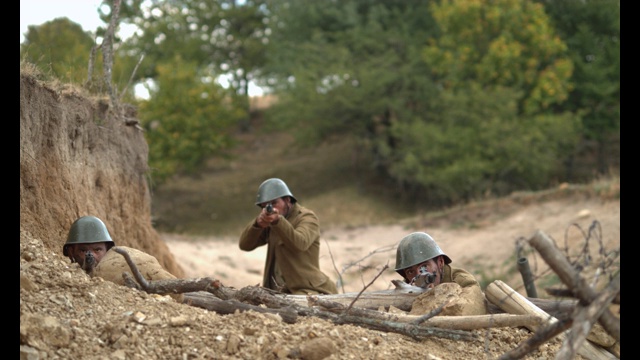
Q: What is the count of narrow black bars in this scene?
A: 2